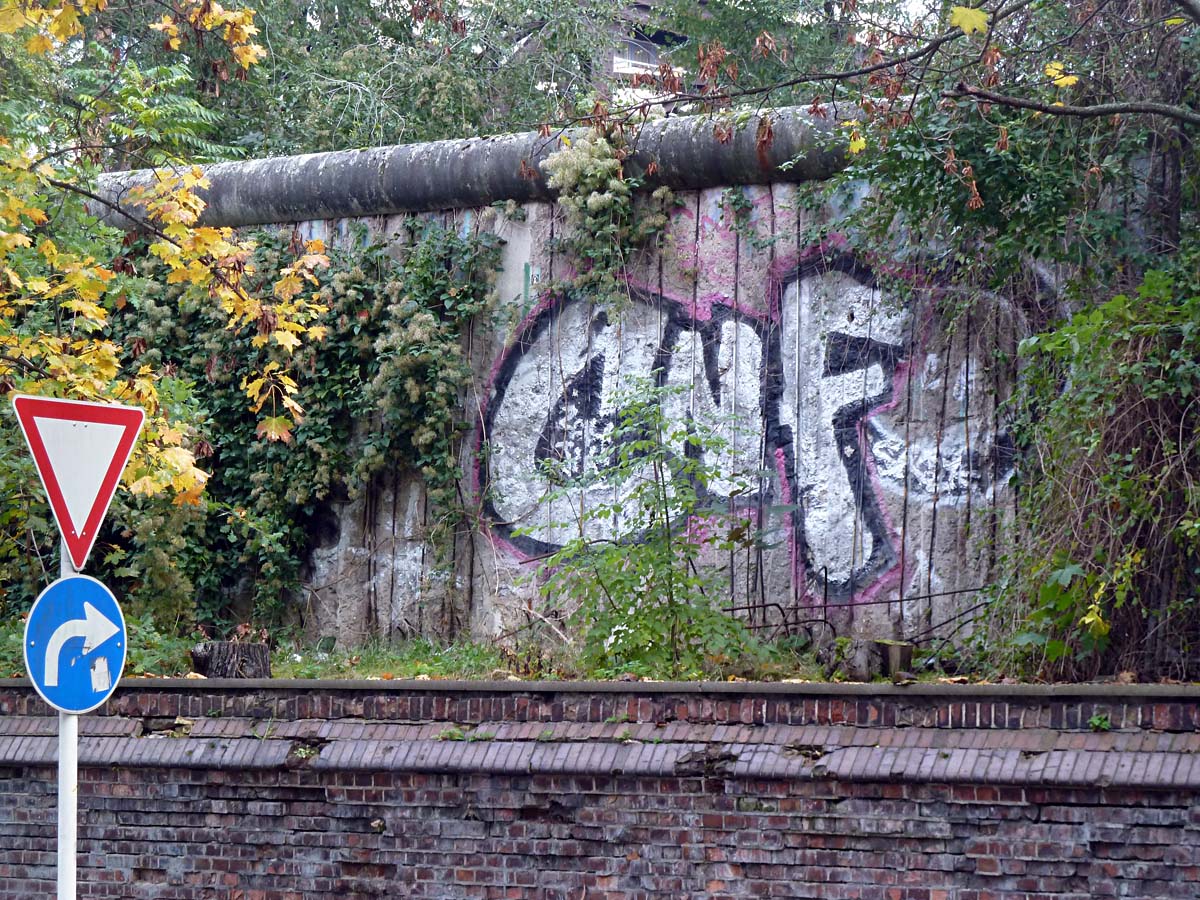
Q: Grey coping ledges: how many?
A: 1